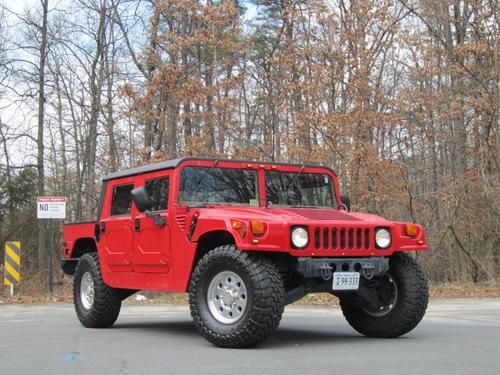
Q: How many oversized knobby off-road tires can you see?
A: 3